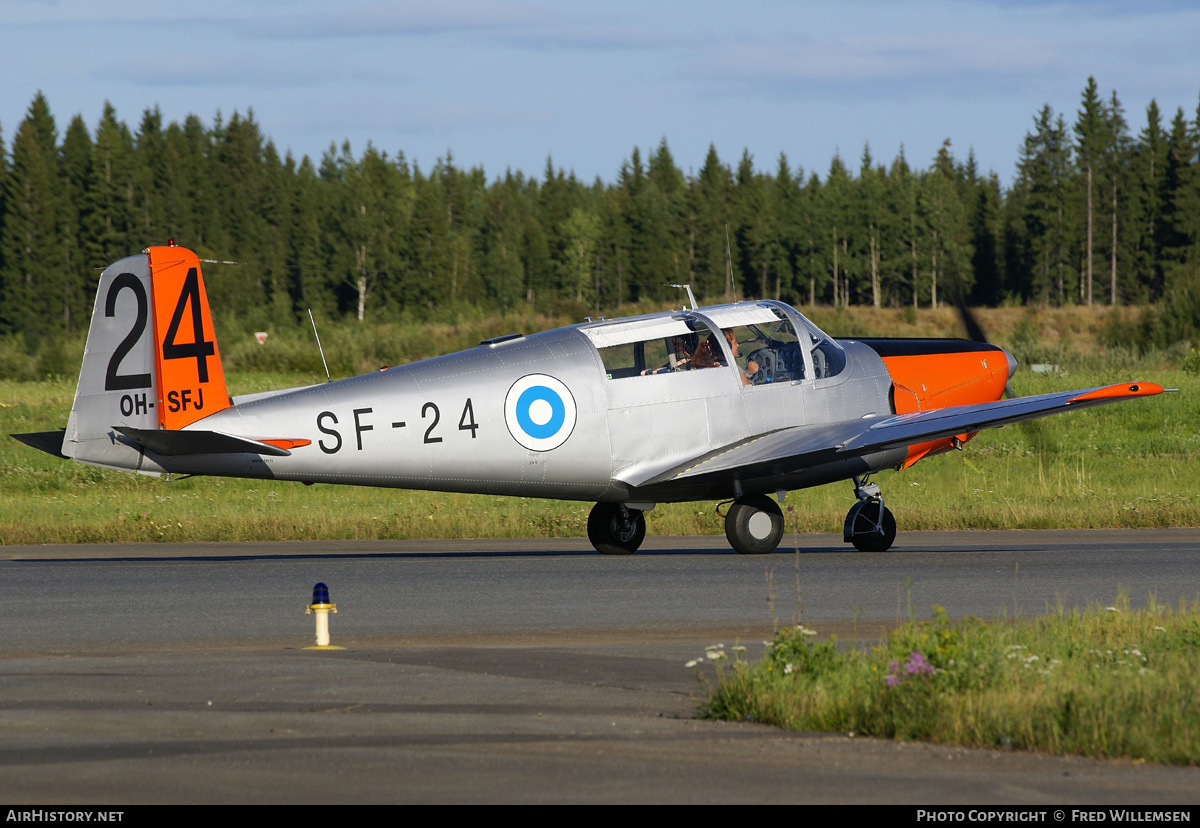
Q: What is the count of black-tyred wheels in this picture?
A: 3